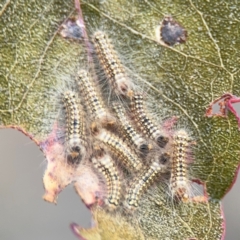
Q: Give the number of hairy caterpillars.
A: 9